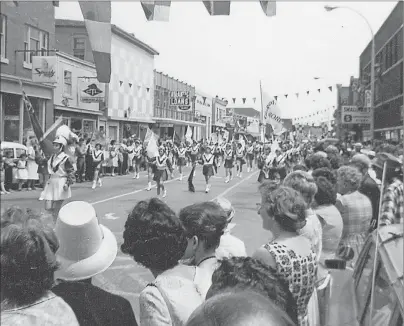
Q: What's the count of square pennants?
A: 4